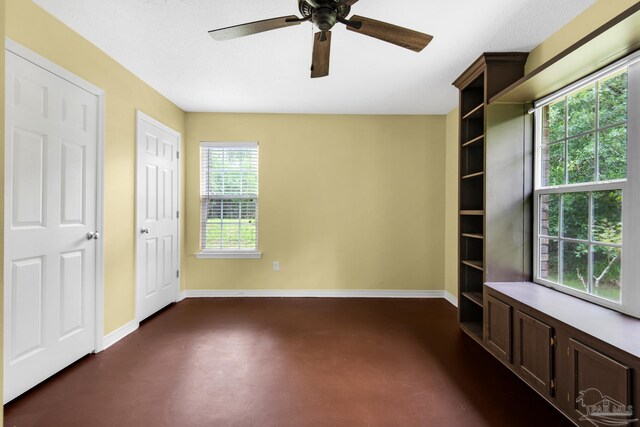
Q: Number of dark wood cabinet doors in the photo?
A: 3